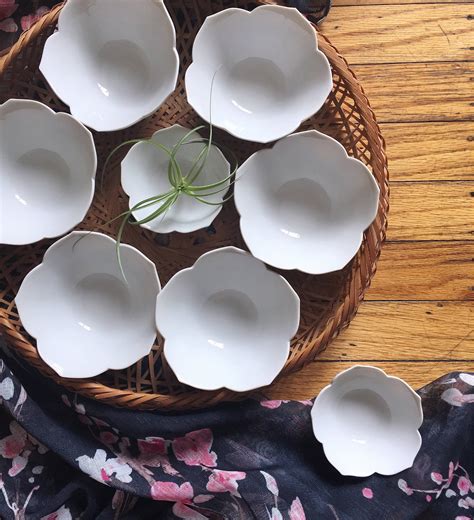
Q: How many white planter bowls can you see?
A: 8